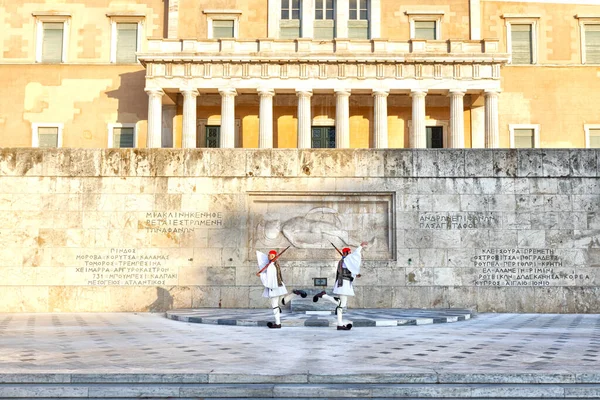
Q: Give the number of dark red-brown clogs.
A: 4